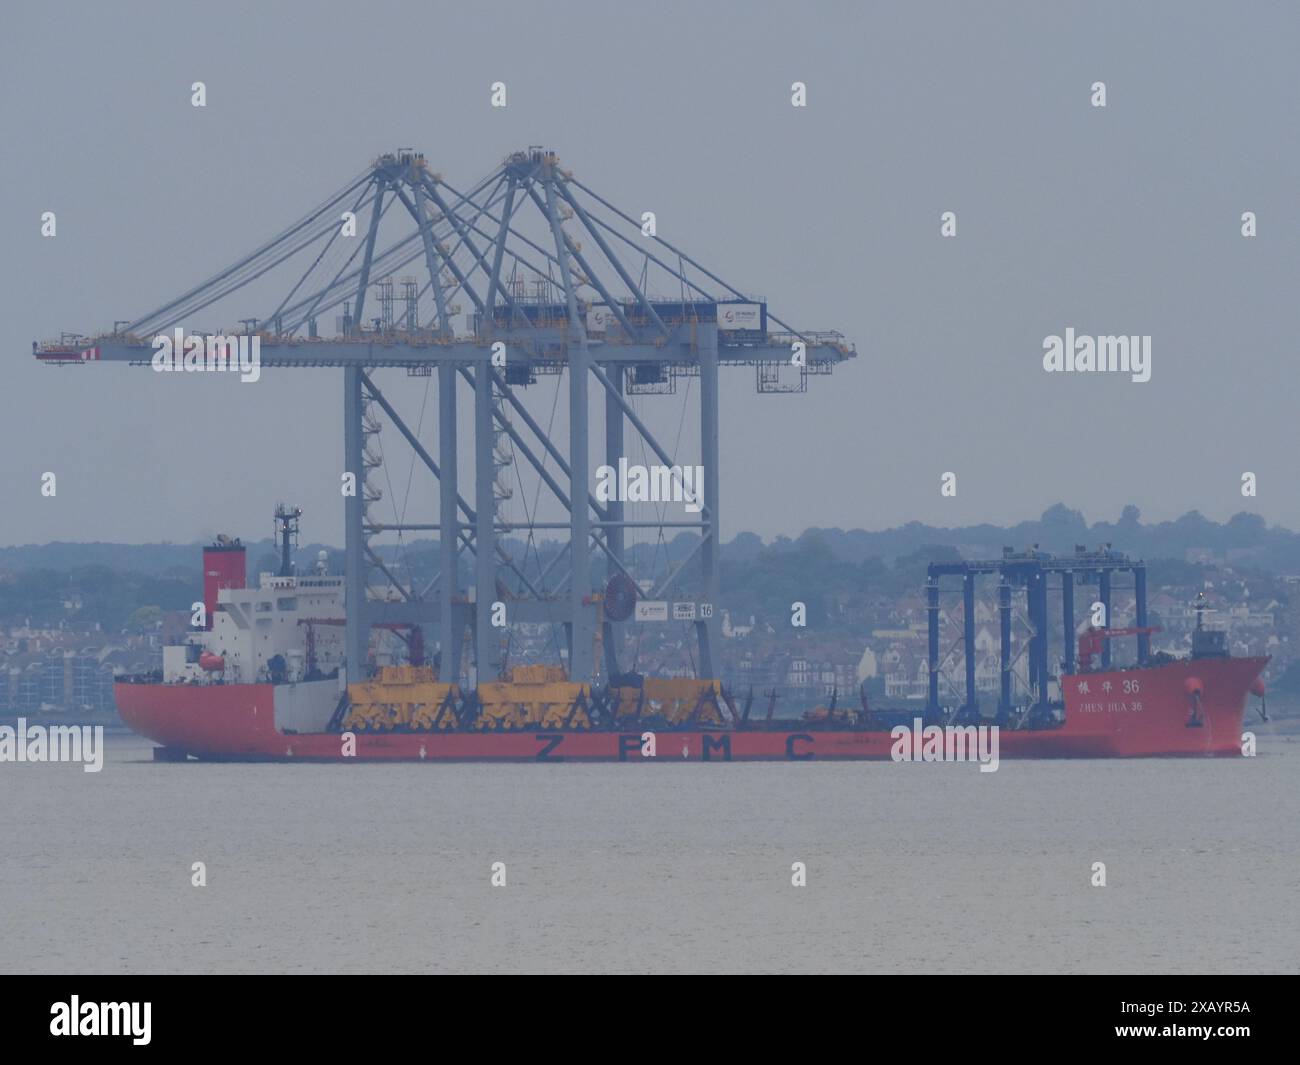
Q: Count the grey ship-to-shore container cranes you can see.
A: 2